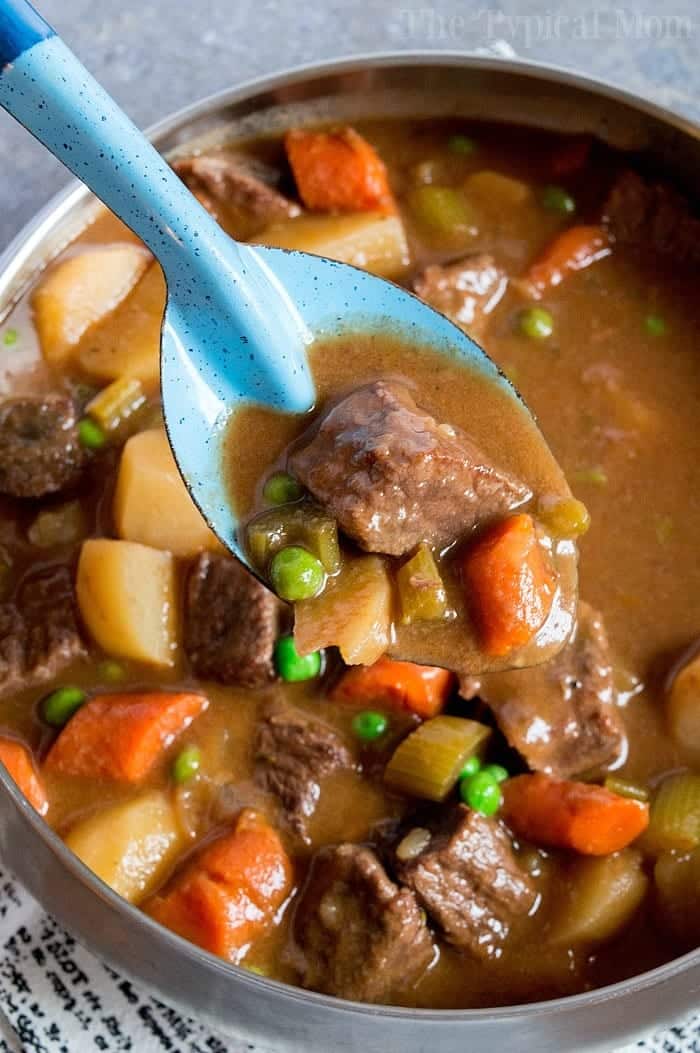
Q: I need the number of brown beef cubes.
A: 11